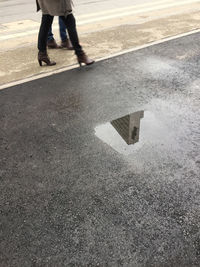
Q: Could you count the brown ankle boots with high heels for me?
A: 2